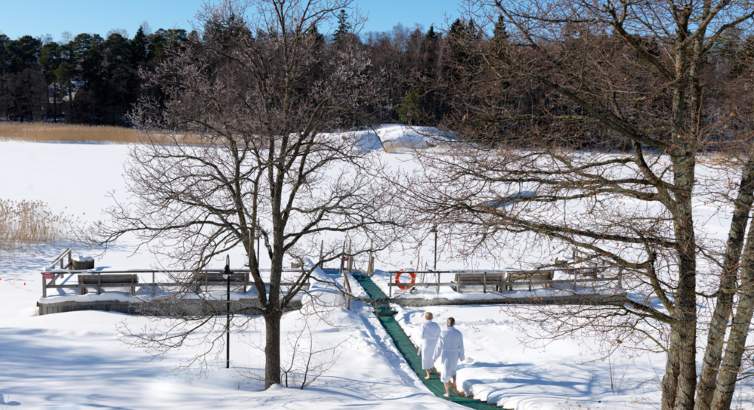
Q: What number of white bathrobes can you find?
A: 2